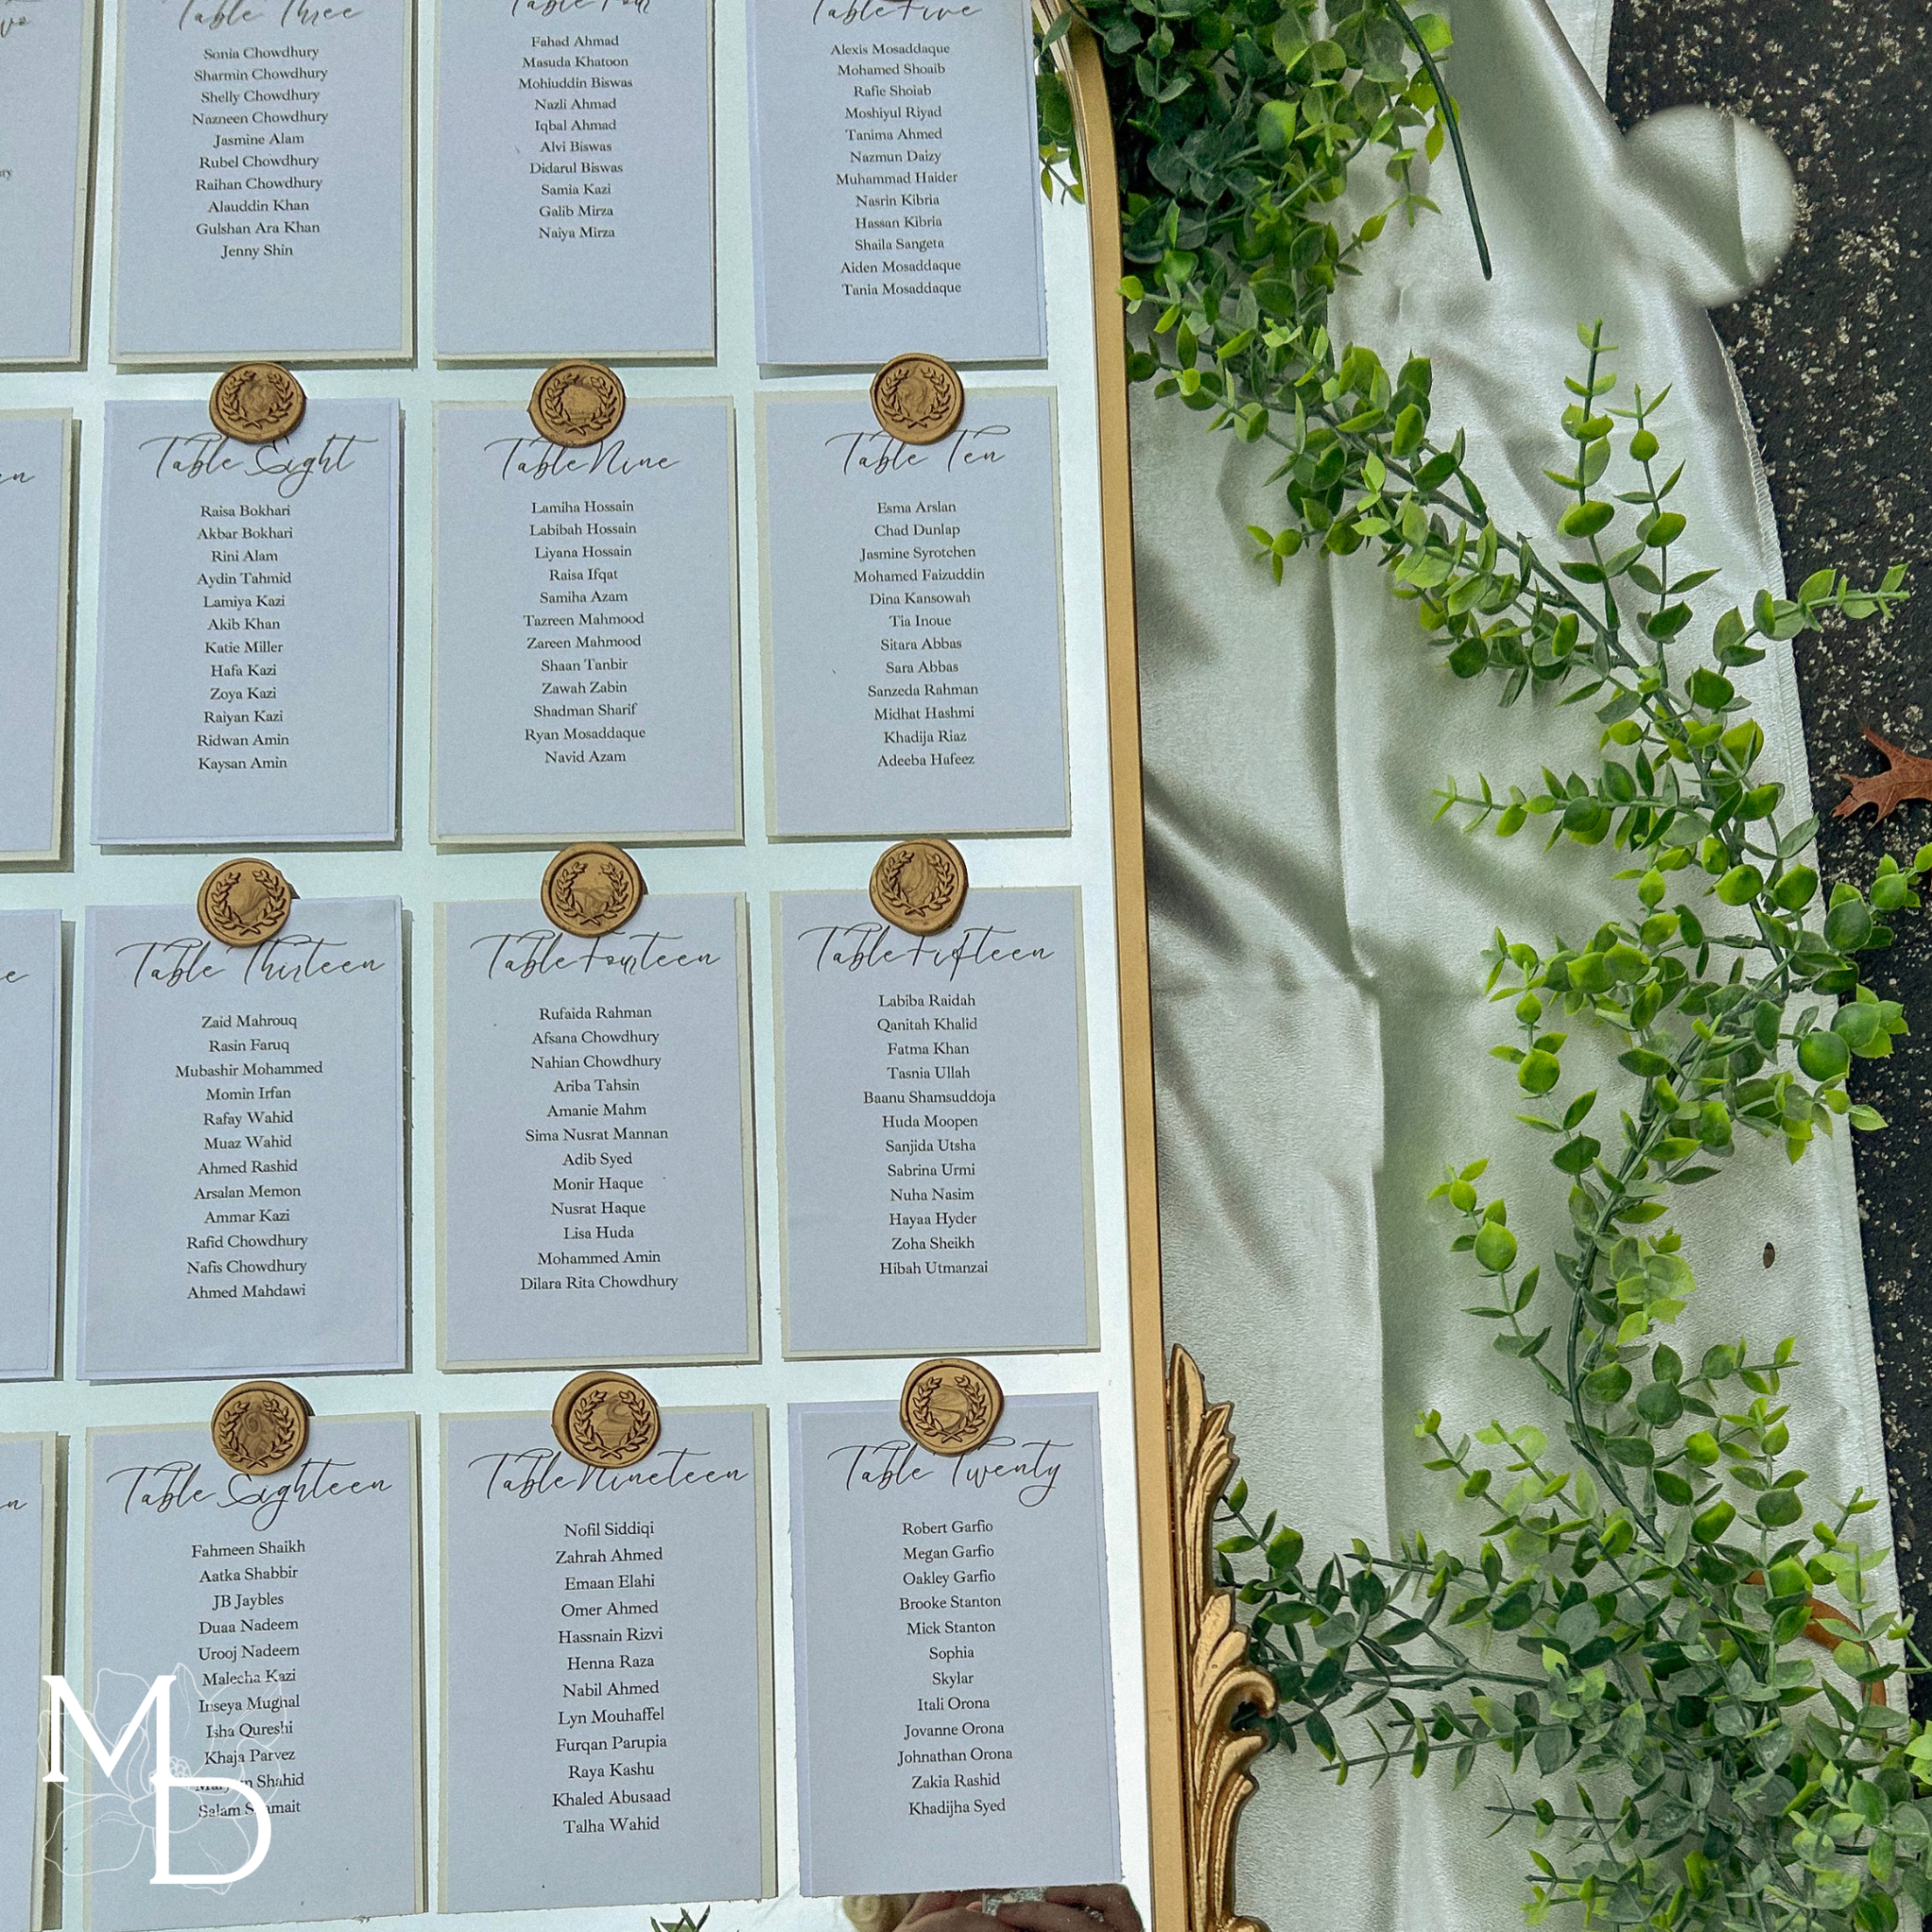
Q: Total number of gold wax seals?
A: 9